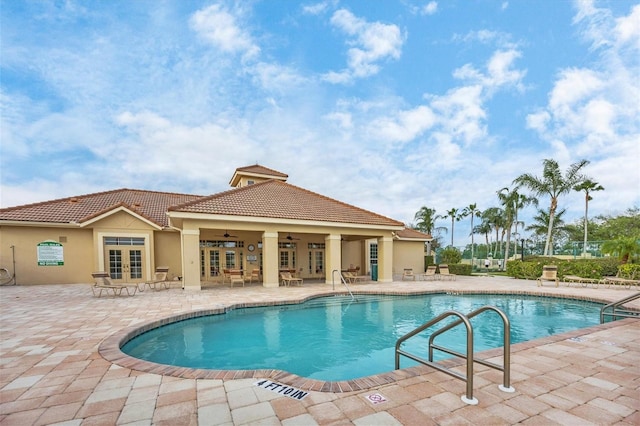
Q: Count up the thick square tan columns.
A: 4